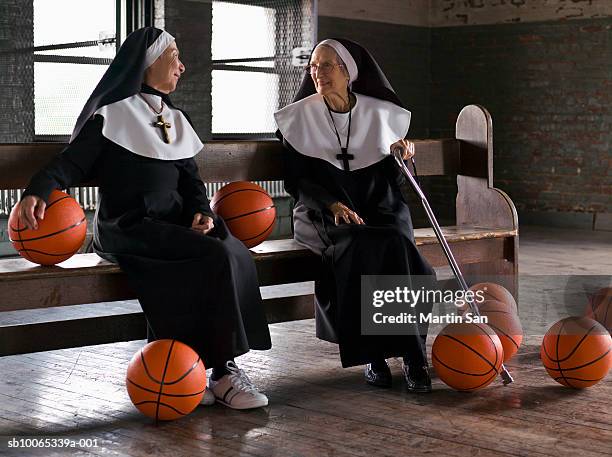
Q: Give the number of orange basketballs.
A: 8